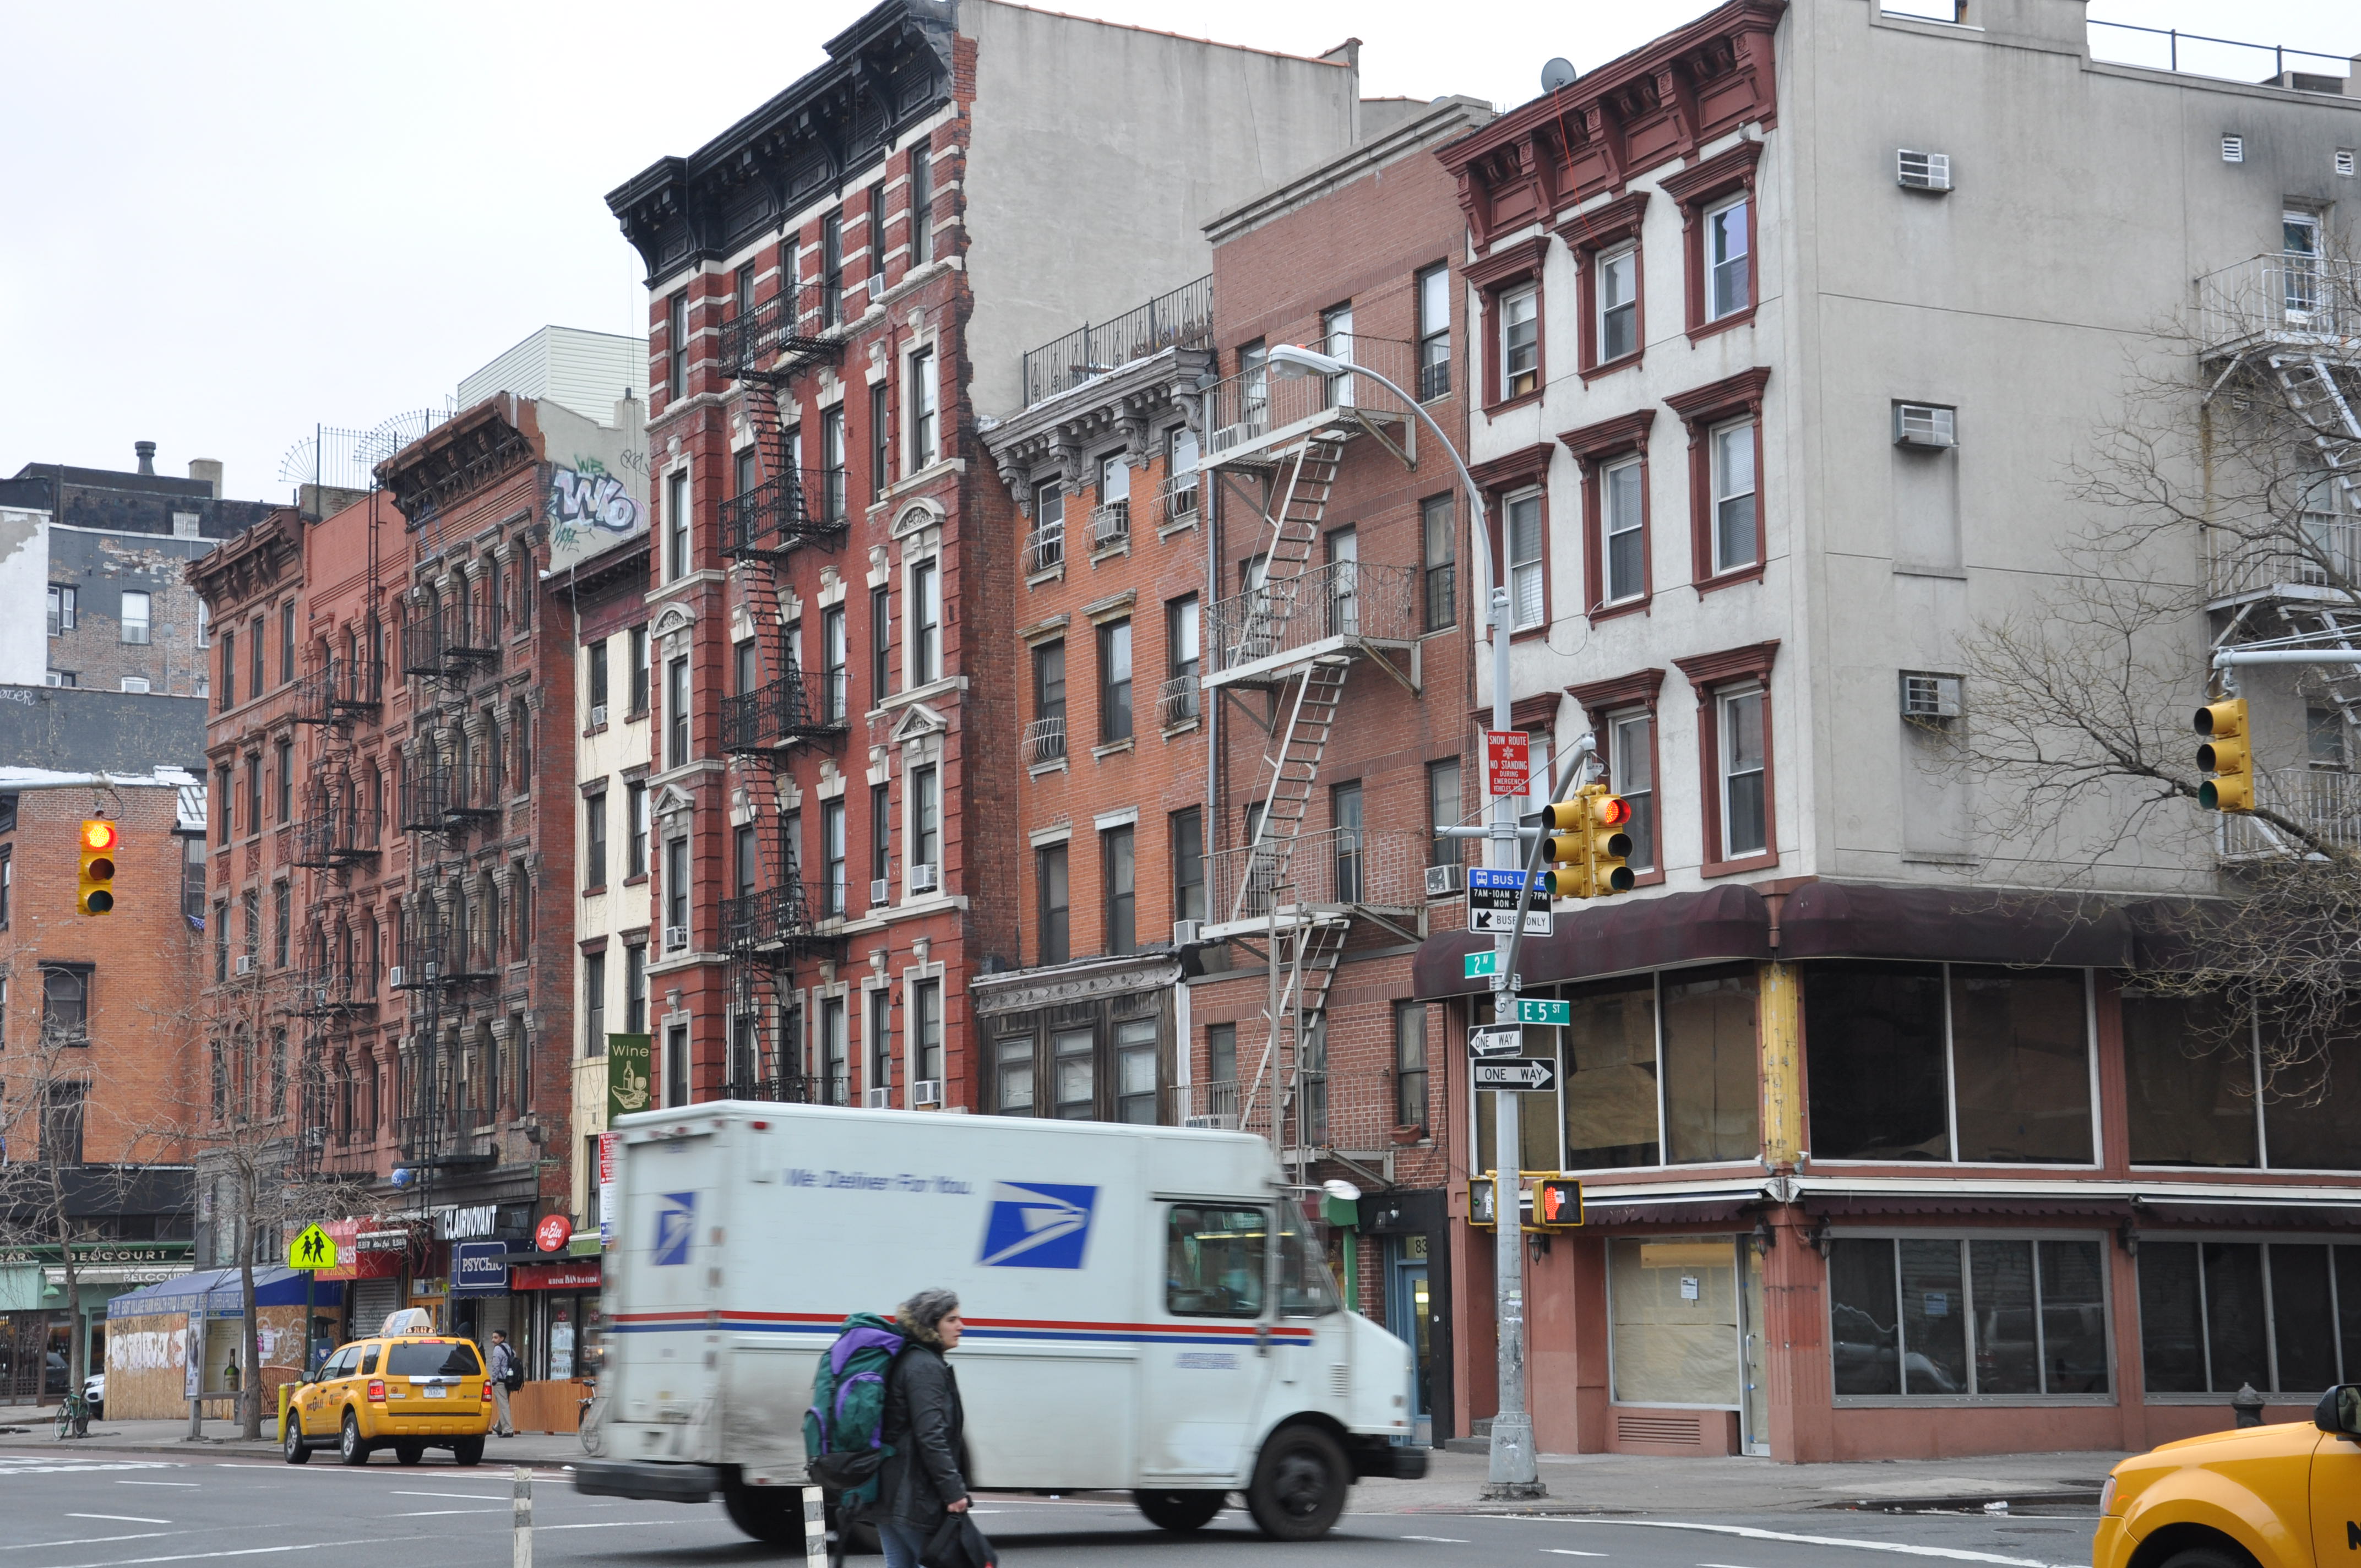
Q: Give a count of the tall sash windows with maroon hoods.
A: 9